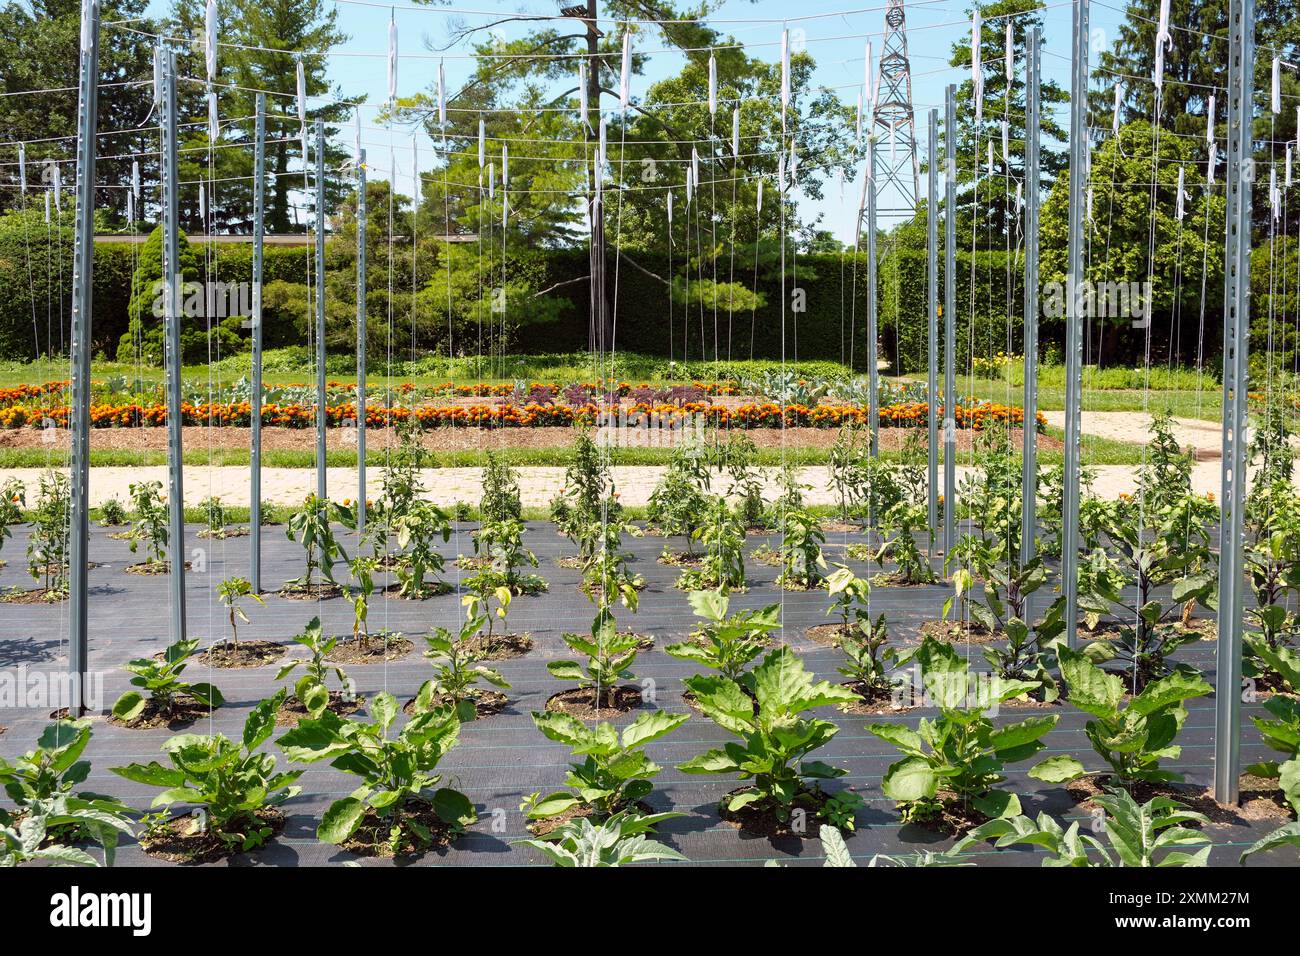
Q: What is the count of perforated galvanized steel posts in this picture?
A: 11